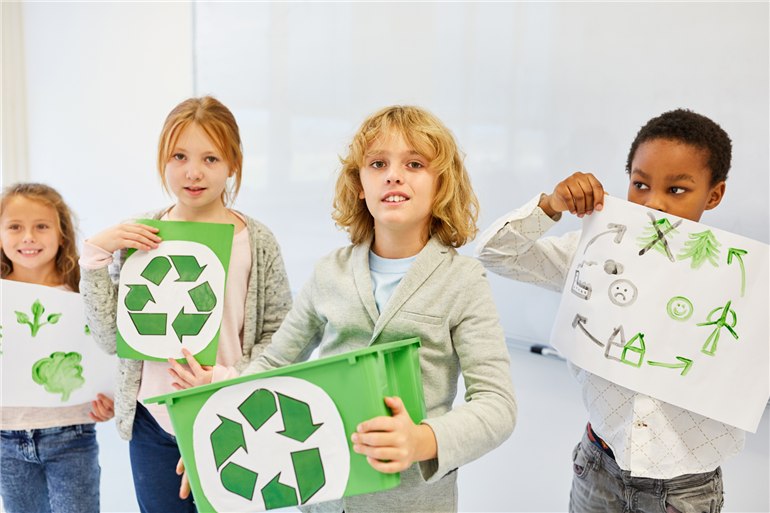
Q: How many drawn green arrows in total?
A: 2